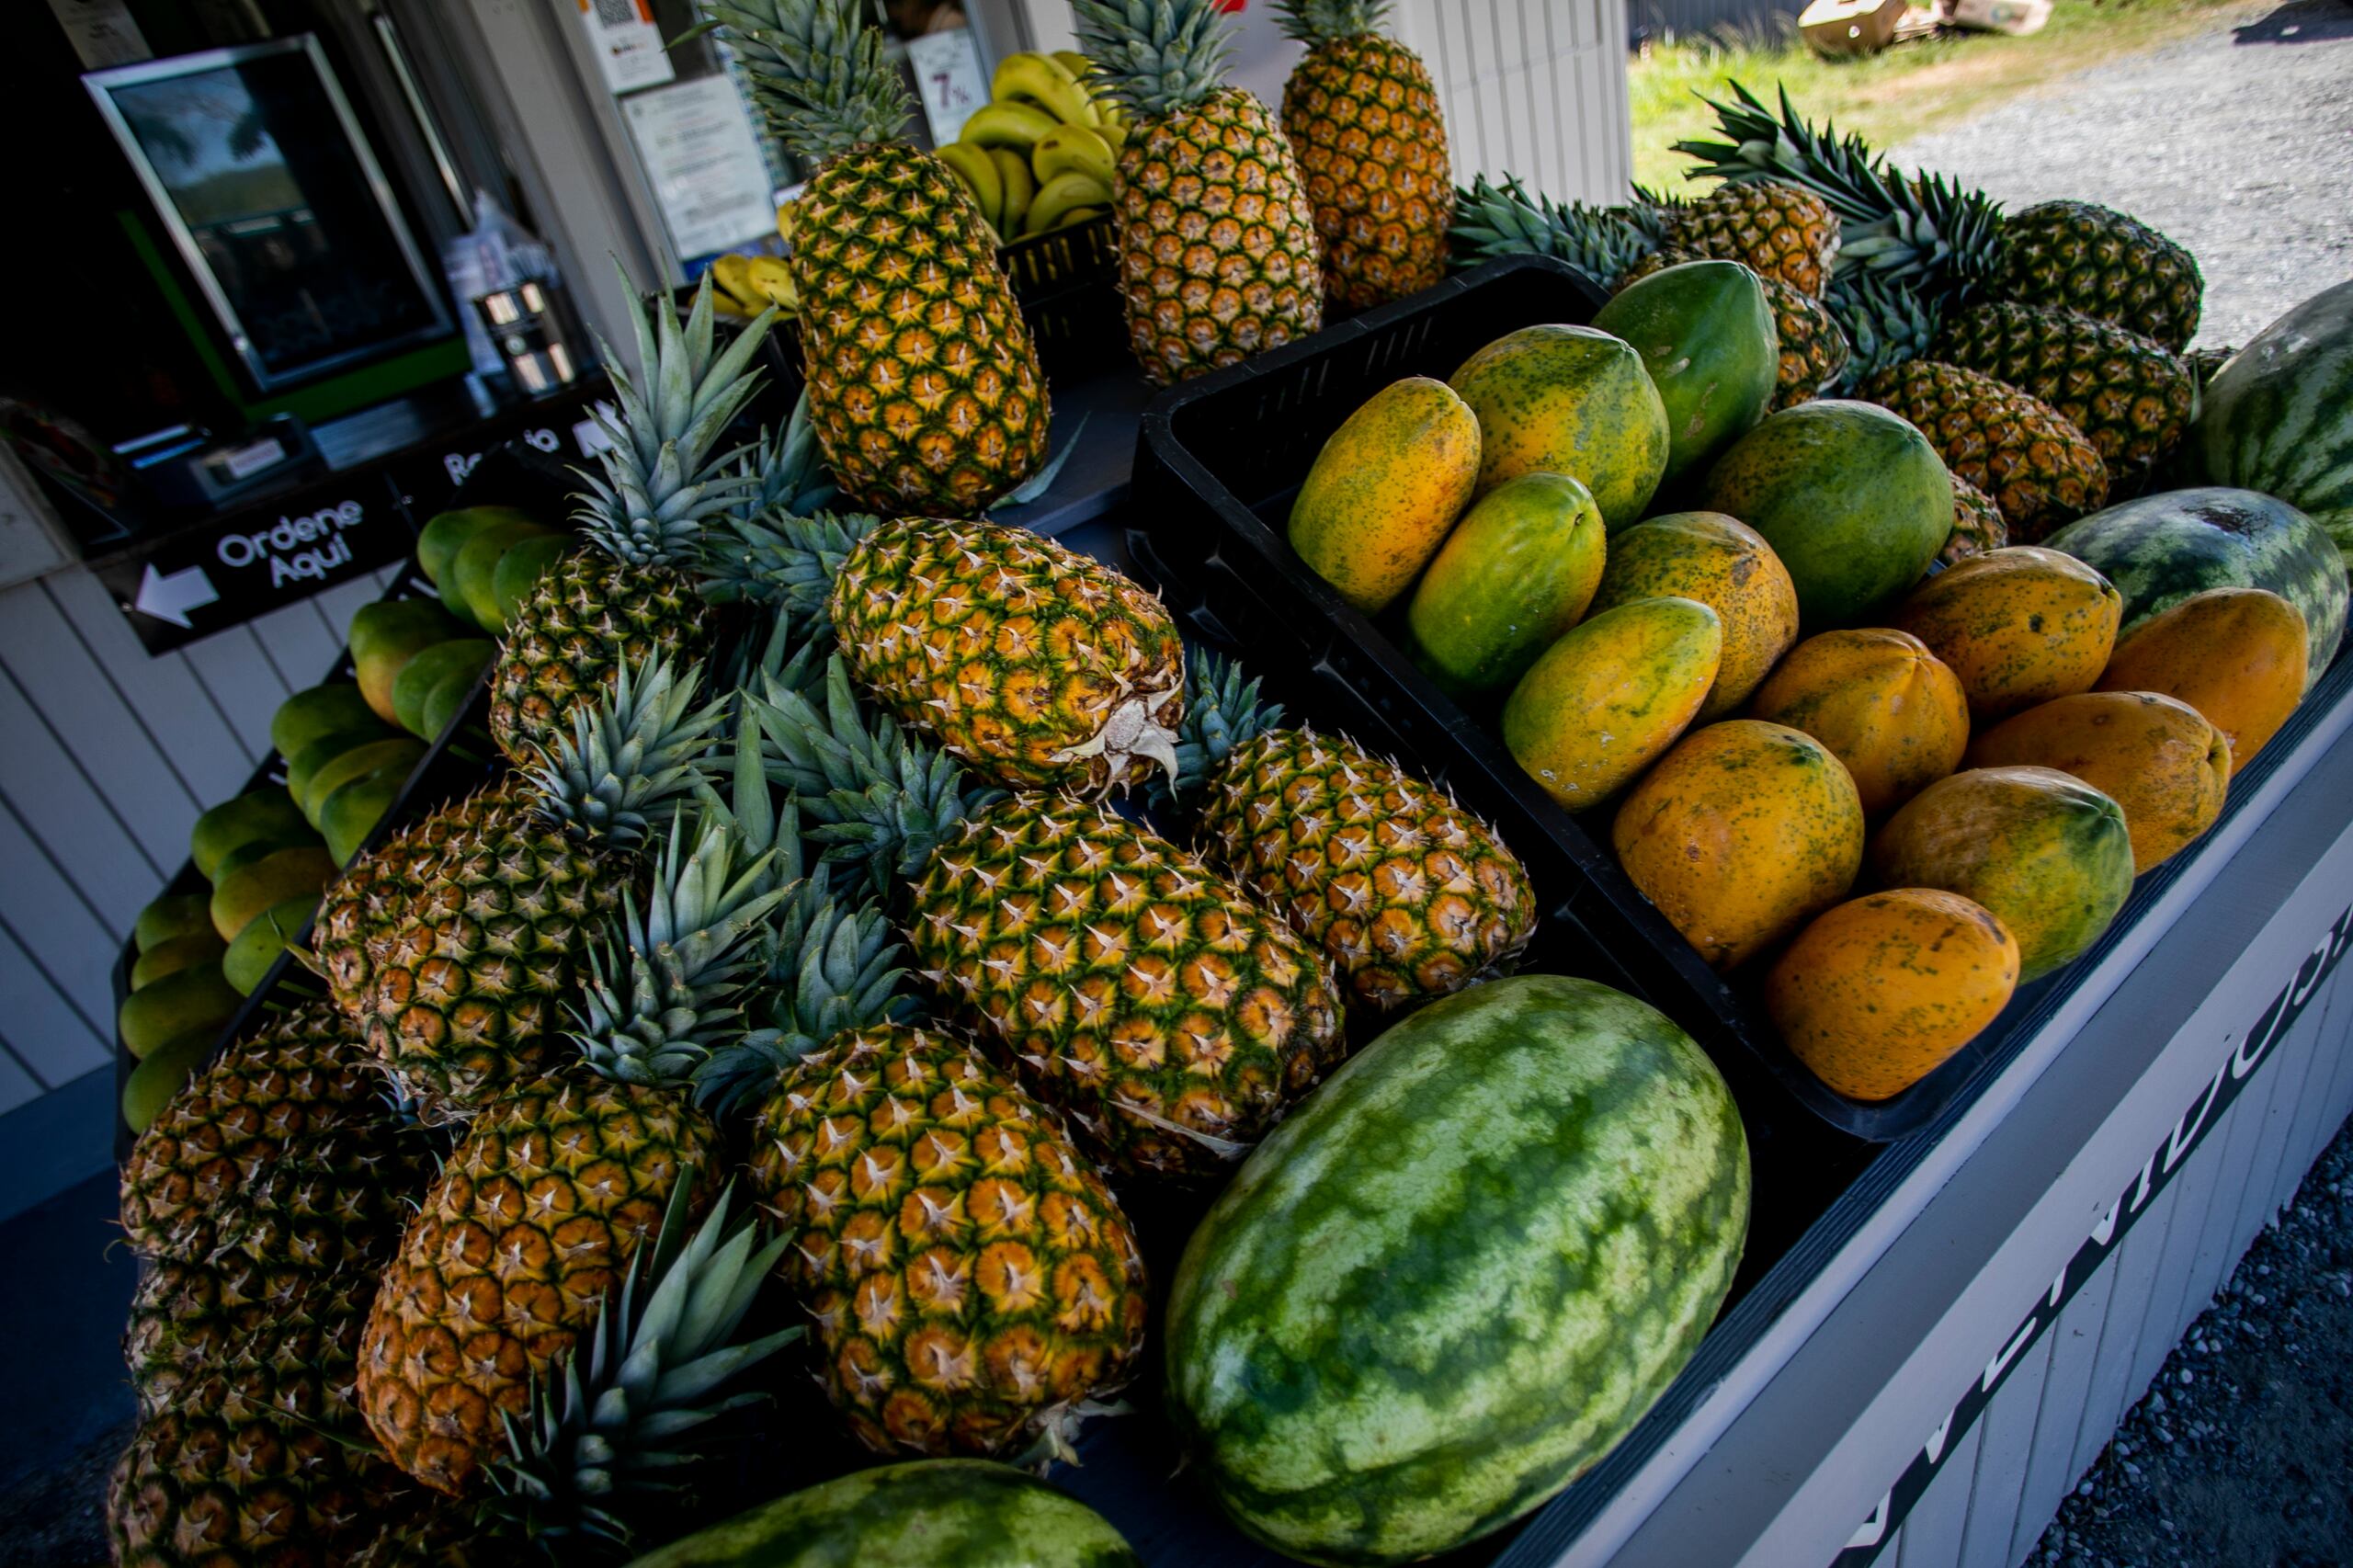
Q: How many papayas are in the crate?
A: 14